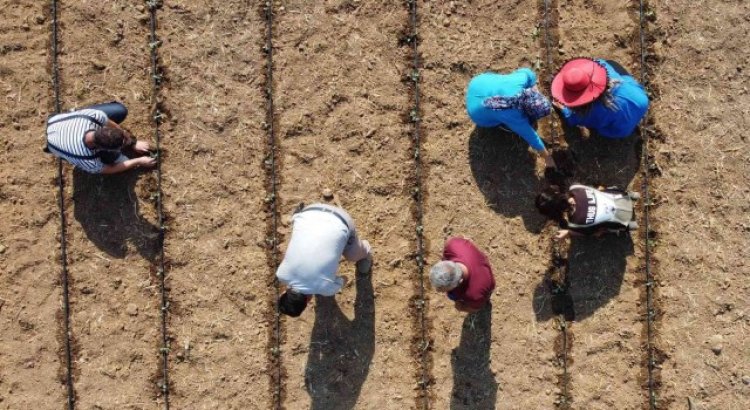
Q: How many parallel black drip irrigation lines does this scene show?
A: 6